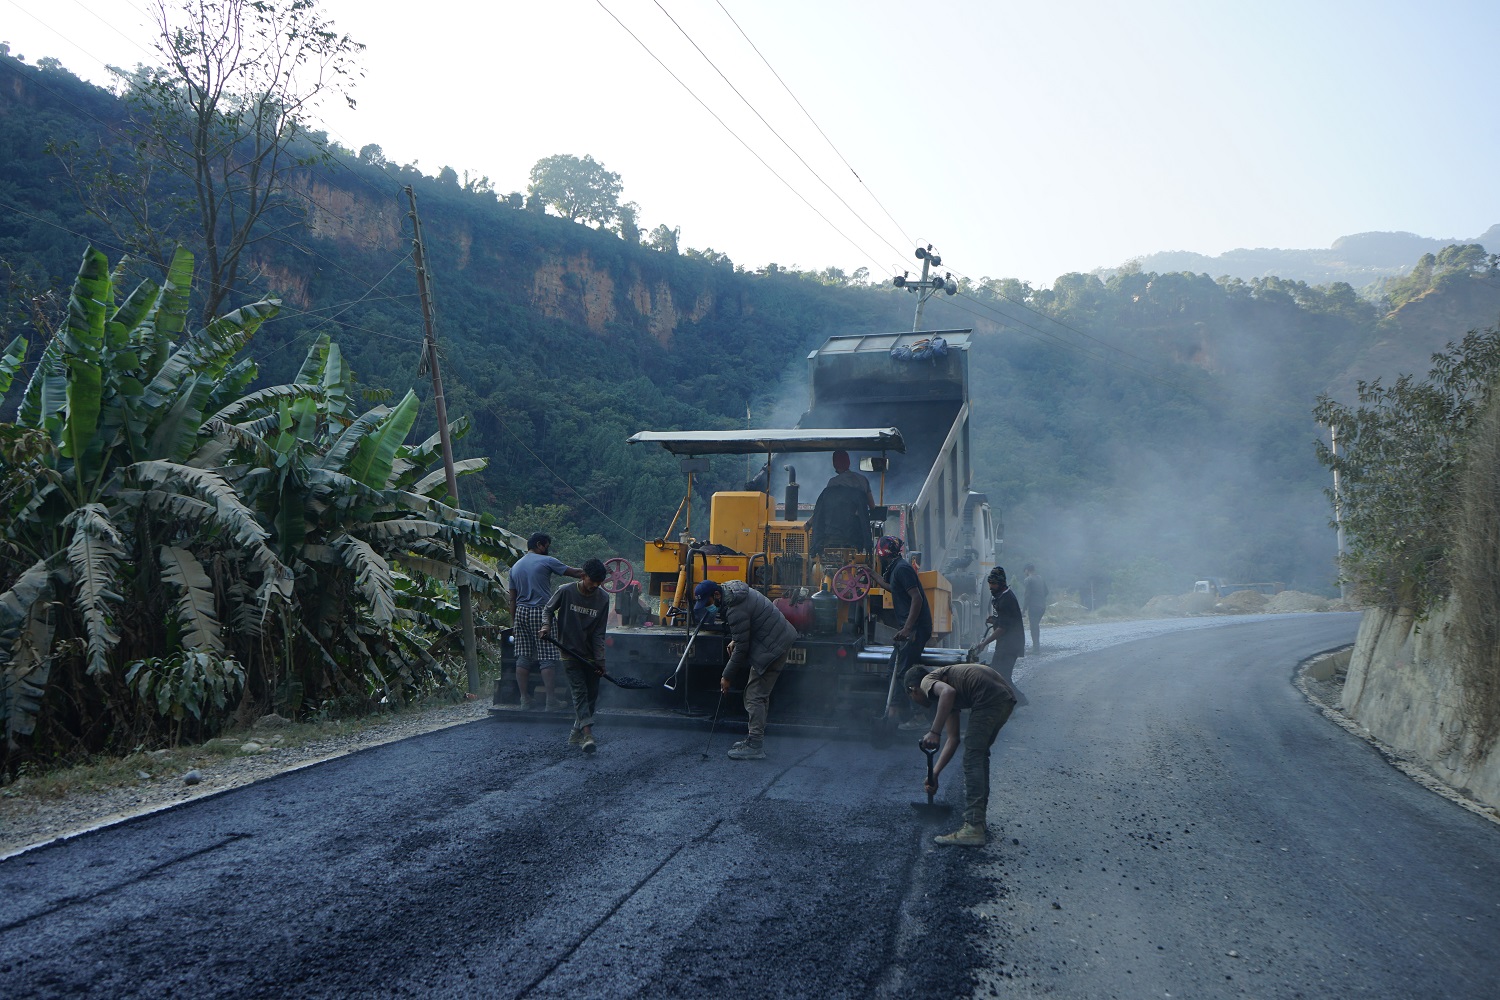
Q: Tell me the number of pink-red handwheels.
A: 2